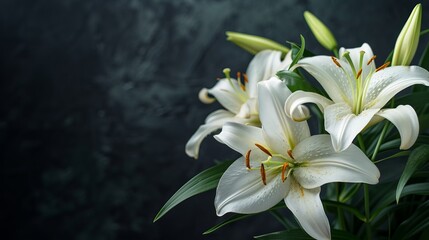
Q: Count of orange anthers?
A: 12